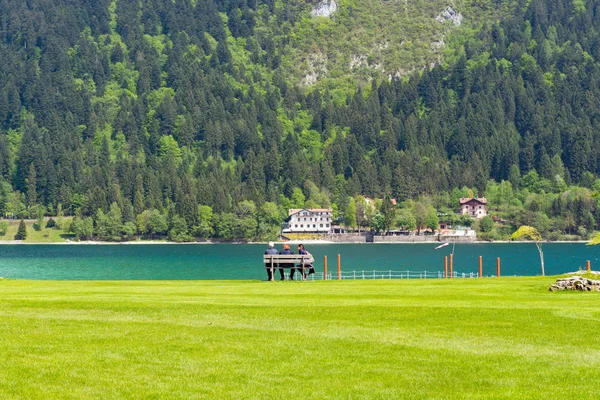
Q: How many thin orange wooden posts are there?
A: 7